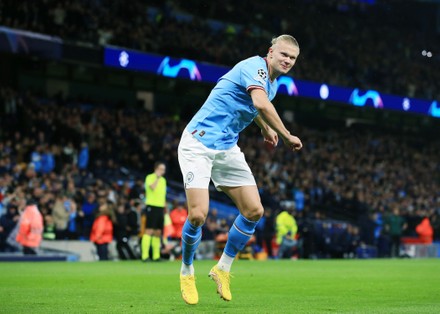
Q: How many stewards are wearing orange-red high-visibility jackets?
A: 4